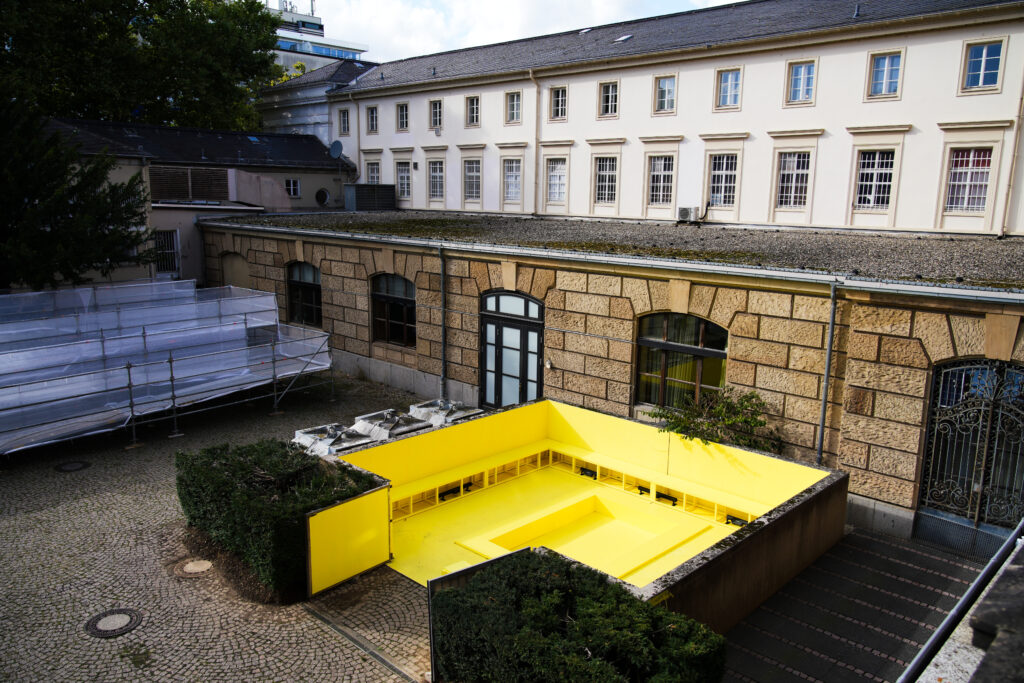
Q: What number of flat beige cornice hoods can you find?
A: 12